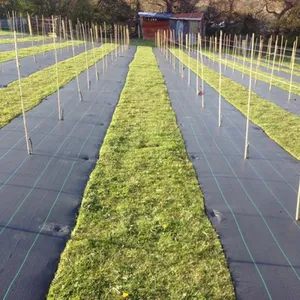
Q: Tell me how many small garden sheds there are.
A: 1